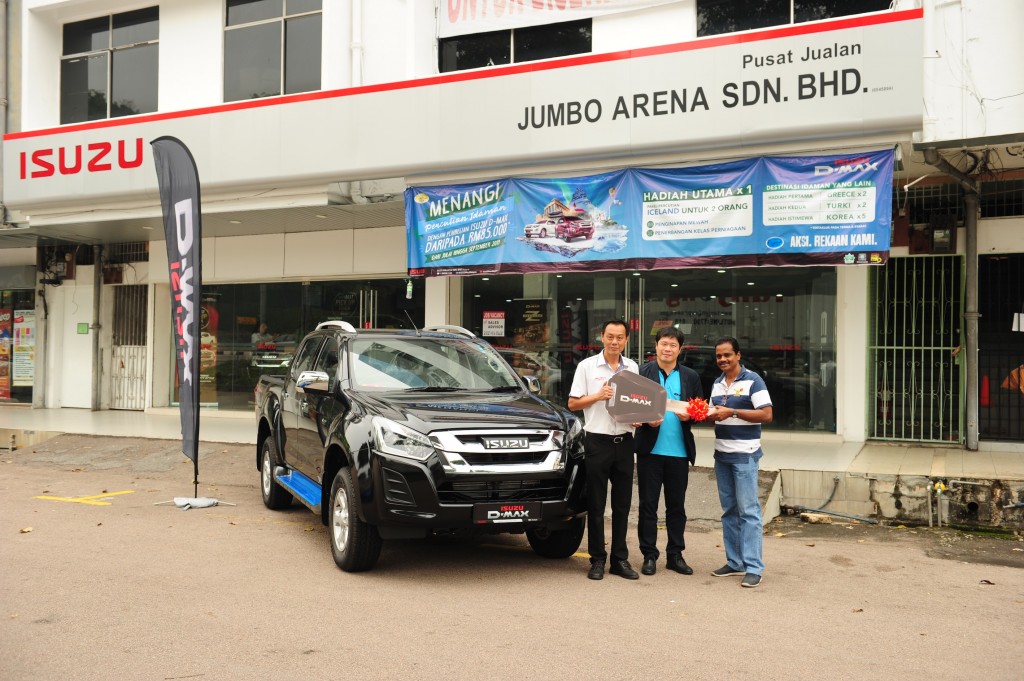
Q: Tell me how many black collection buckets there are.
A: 0